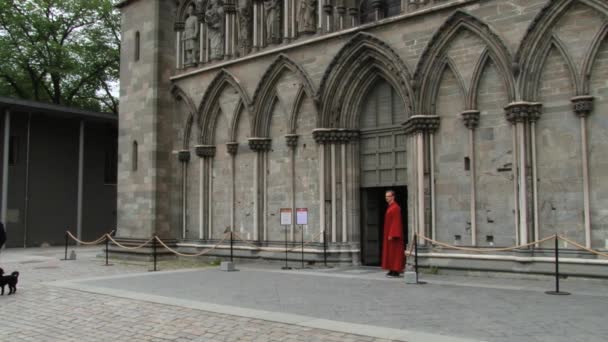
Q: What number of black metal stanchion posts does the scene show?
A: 7